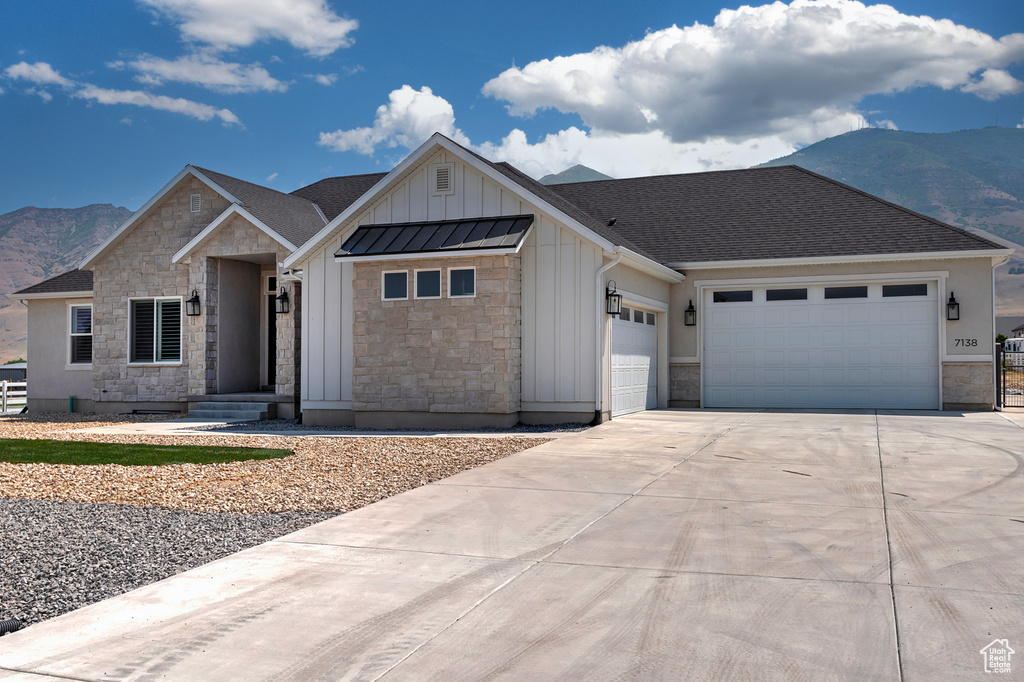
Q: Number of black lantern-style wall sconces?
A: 5